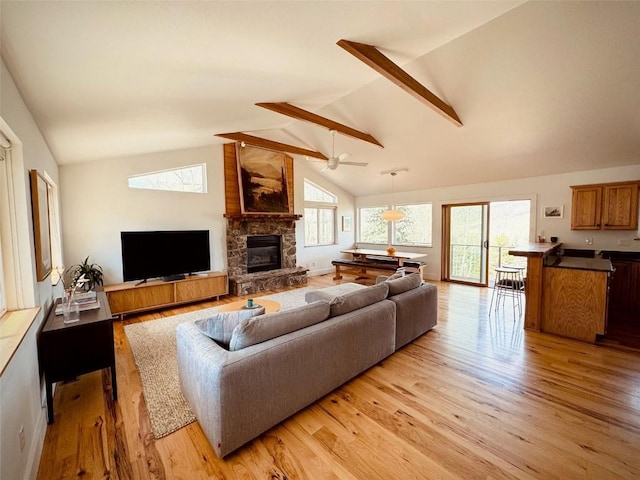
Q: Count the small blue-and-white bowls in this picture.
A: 0